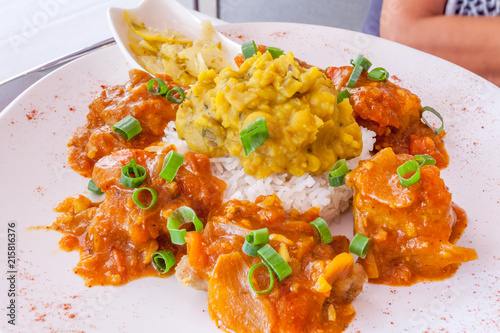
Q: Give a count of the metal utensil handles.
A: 1